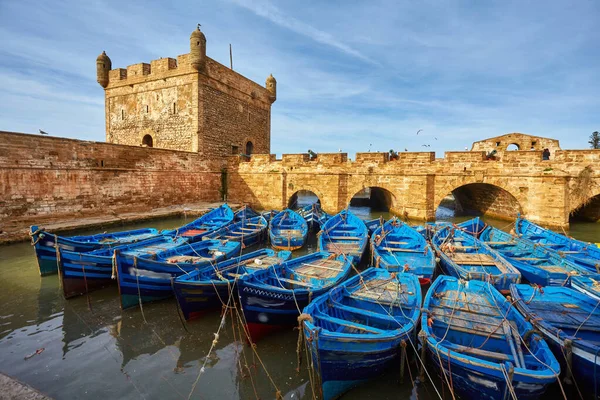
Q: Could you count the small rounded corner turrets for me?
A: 3